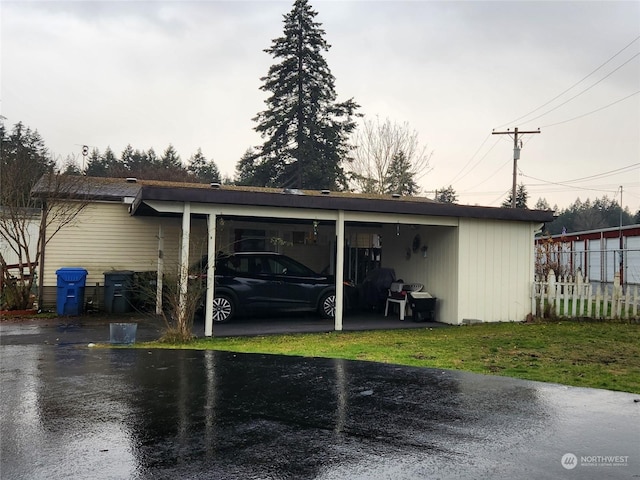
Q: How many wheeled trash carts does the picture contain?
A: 2